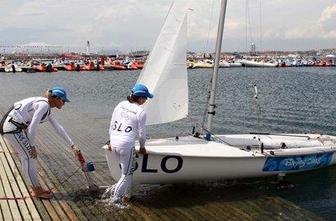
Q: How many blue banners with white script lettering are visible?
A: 1